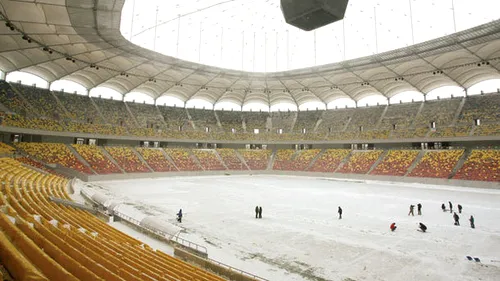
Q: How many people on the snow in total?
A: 13